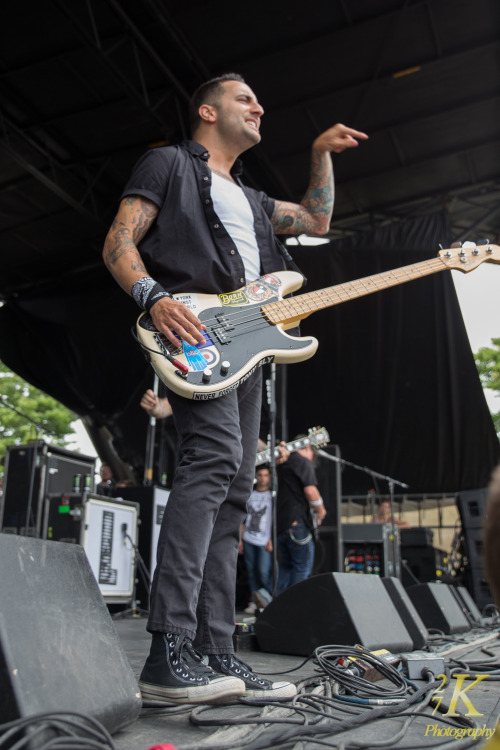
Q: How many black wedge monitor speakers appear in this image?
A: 5